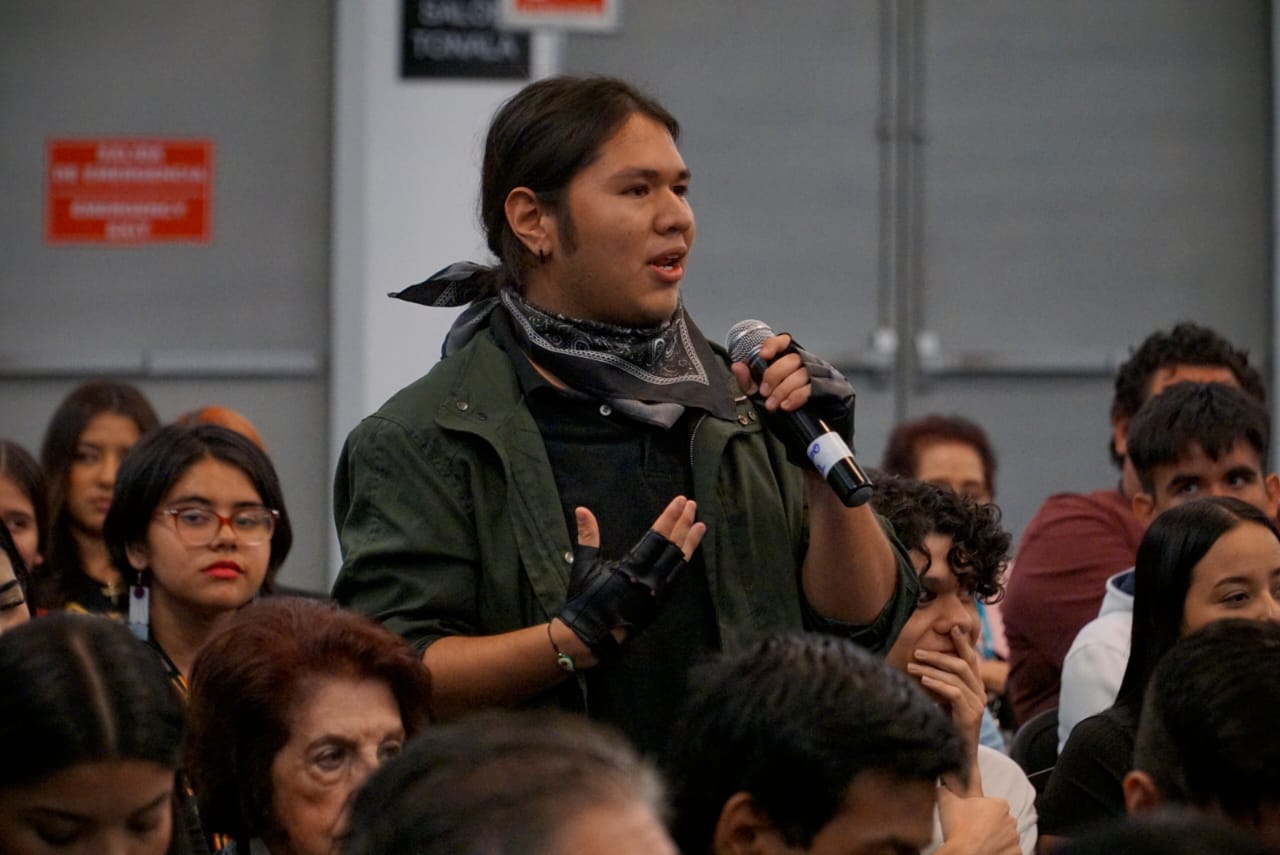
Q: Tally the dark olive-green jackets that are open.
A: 1